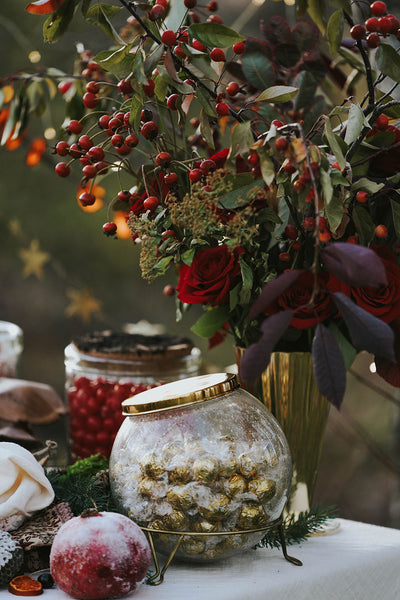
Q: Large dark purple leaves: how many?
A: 5